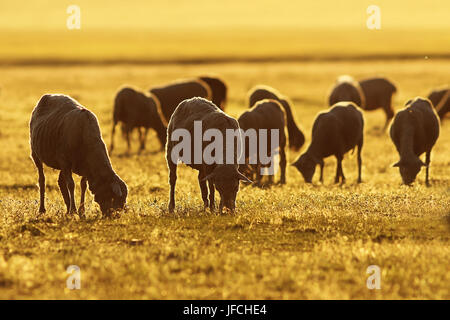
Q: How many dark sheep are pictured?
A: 12